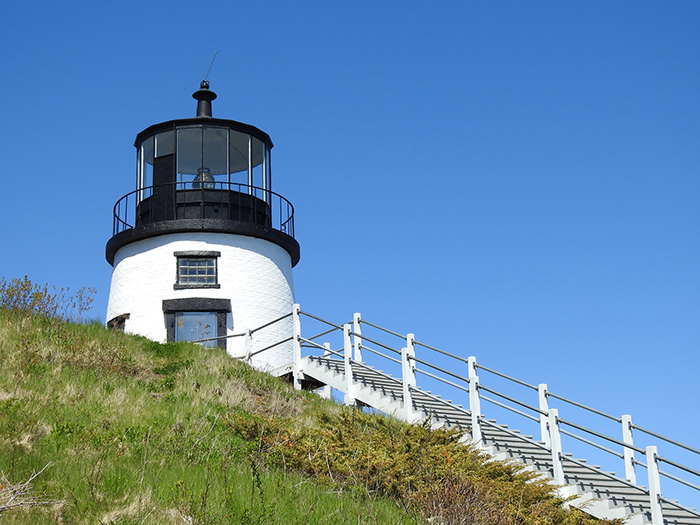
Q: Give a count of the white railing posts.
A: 13